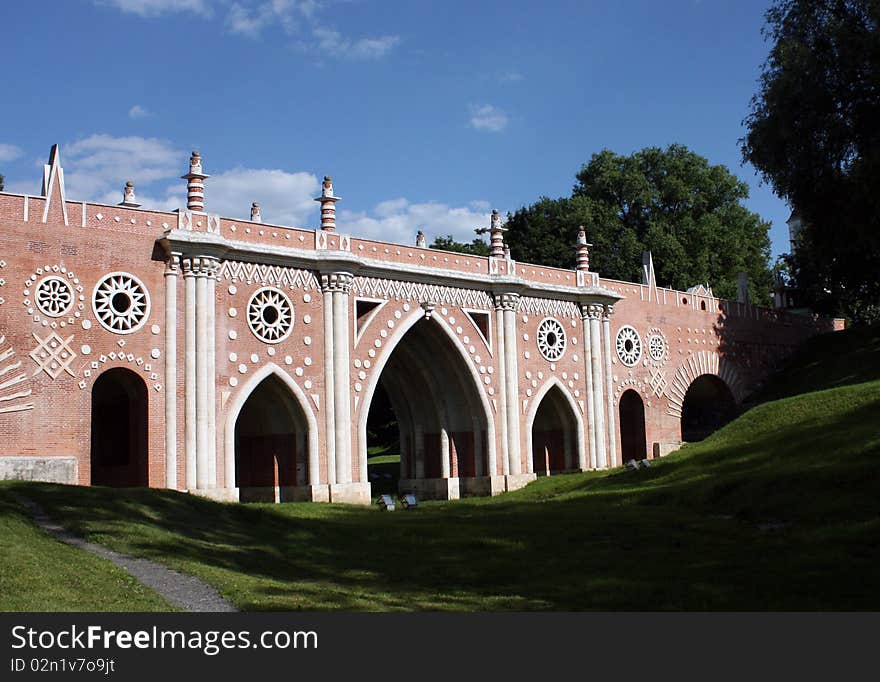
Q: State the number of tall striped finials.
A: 4